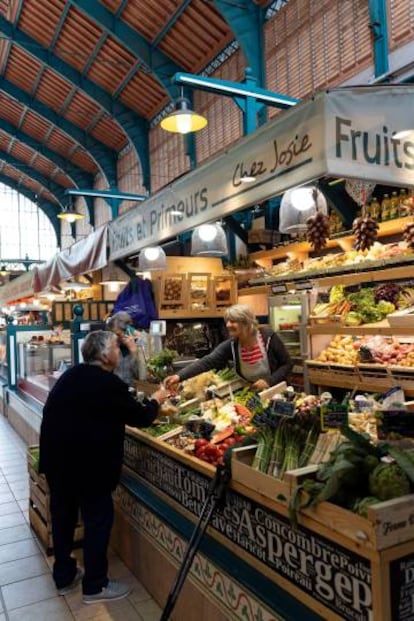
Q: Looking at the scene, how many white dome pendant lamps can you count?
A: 3